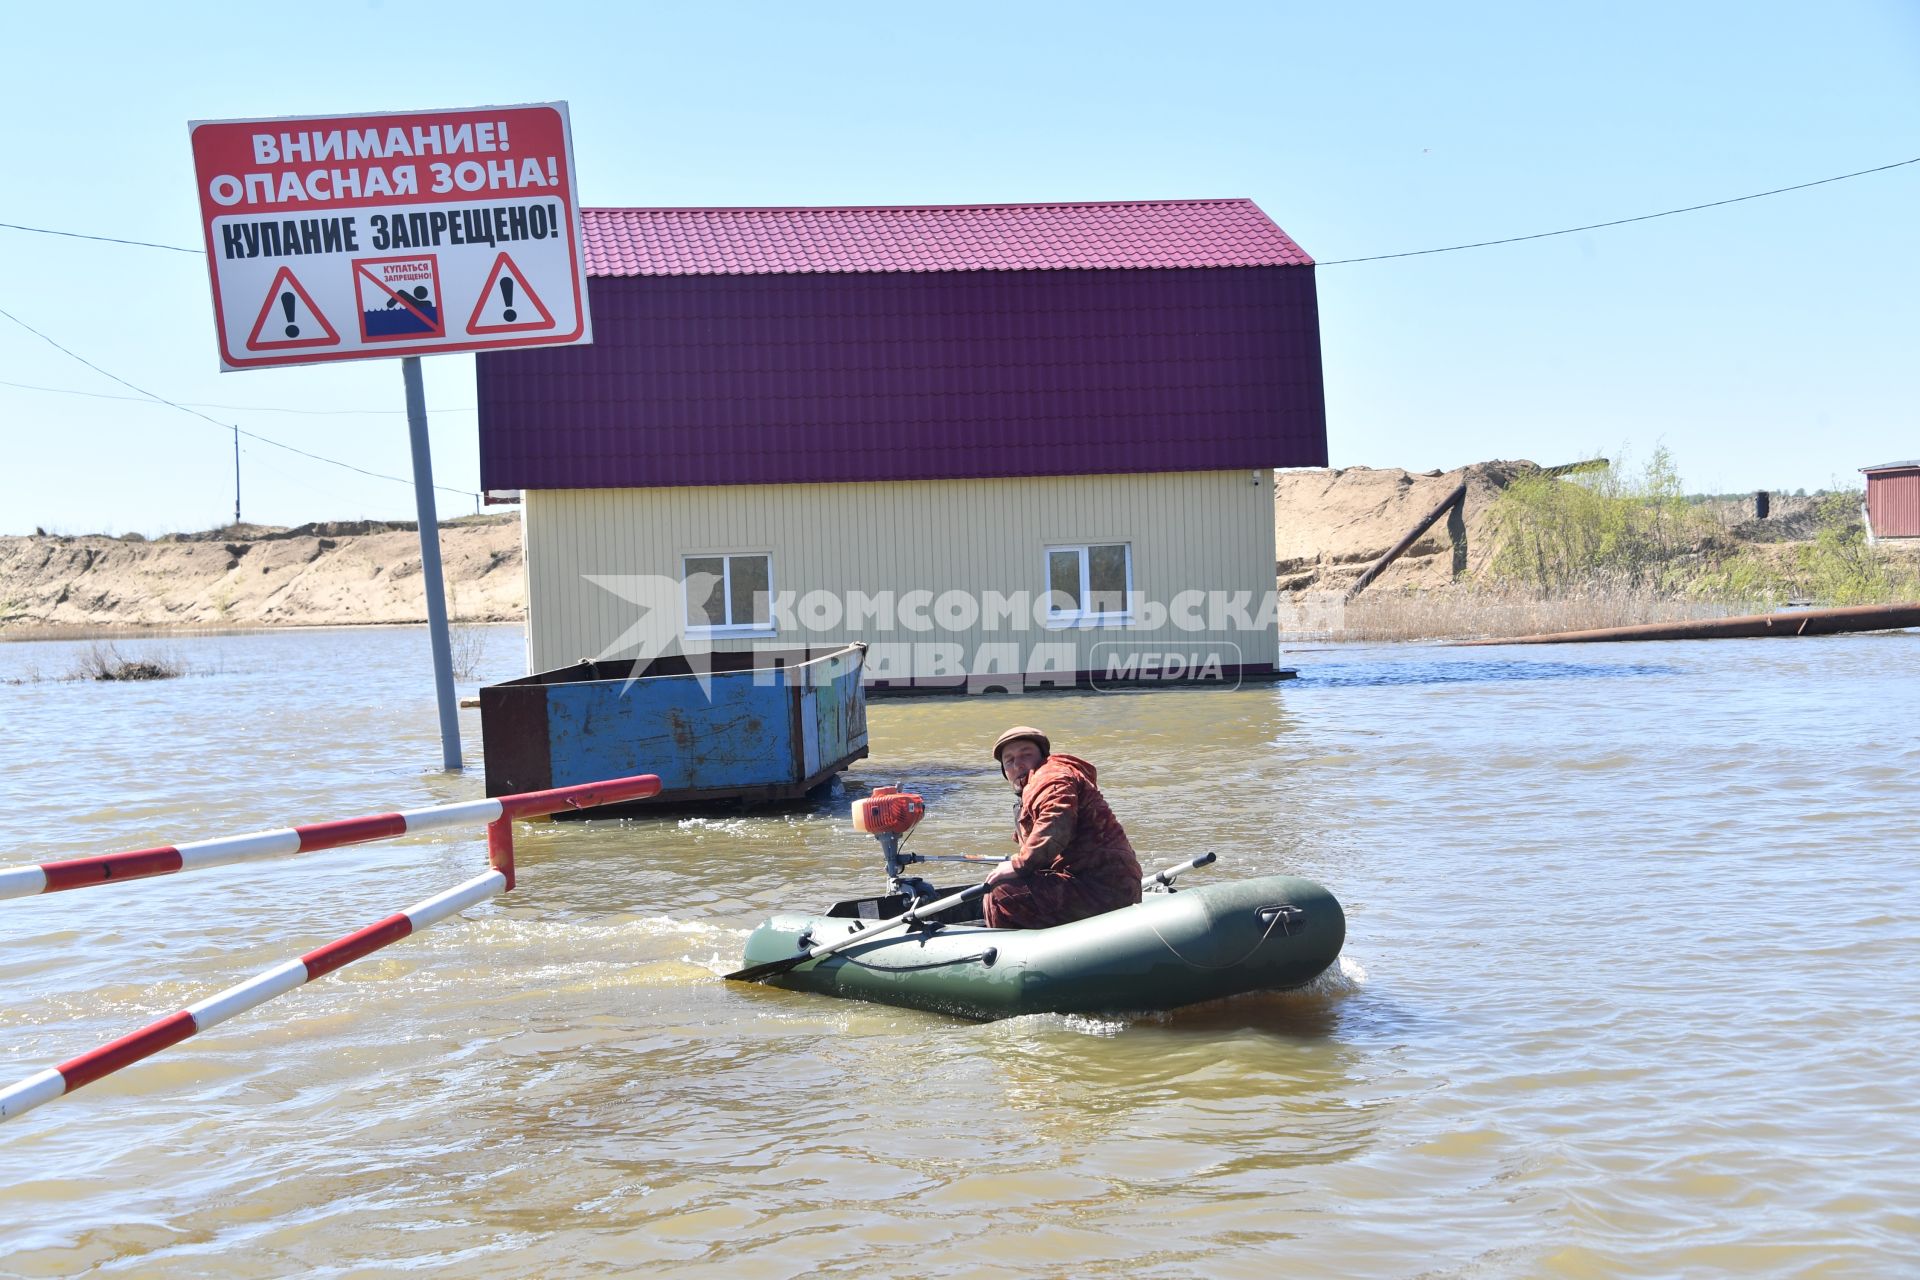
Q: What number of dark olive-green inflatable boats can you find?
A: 1